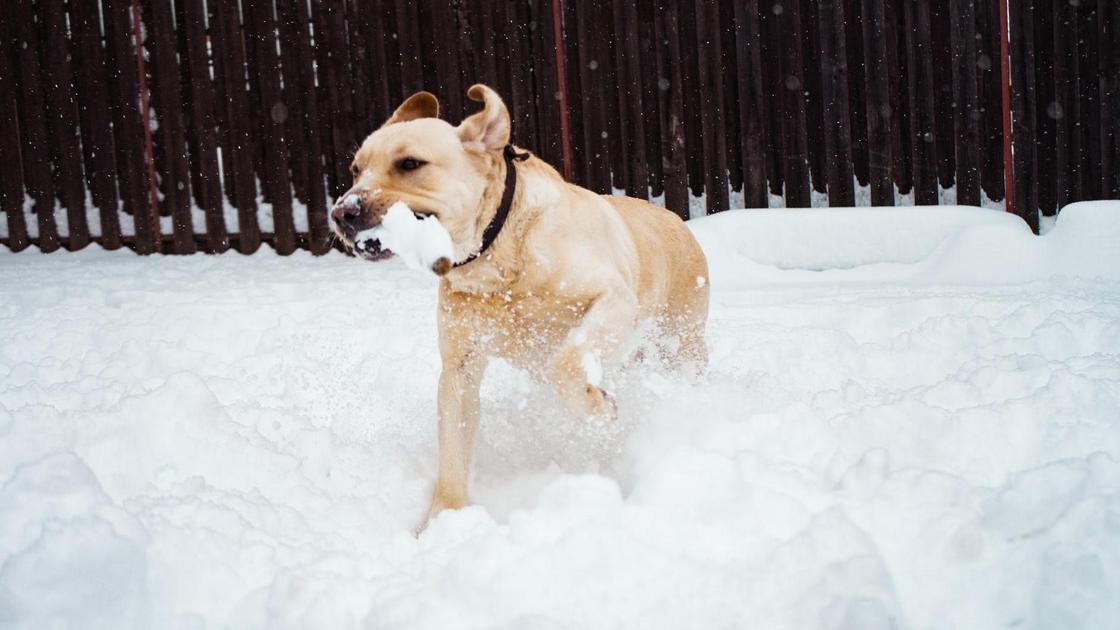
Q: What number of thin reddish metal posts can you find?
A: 3